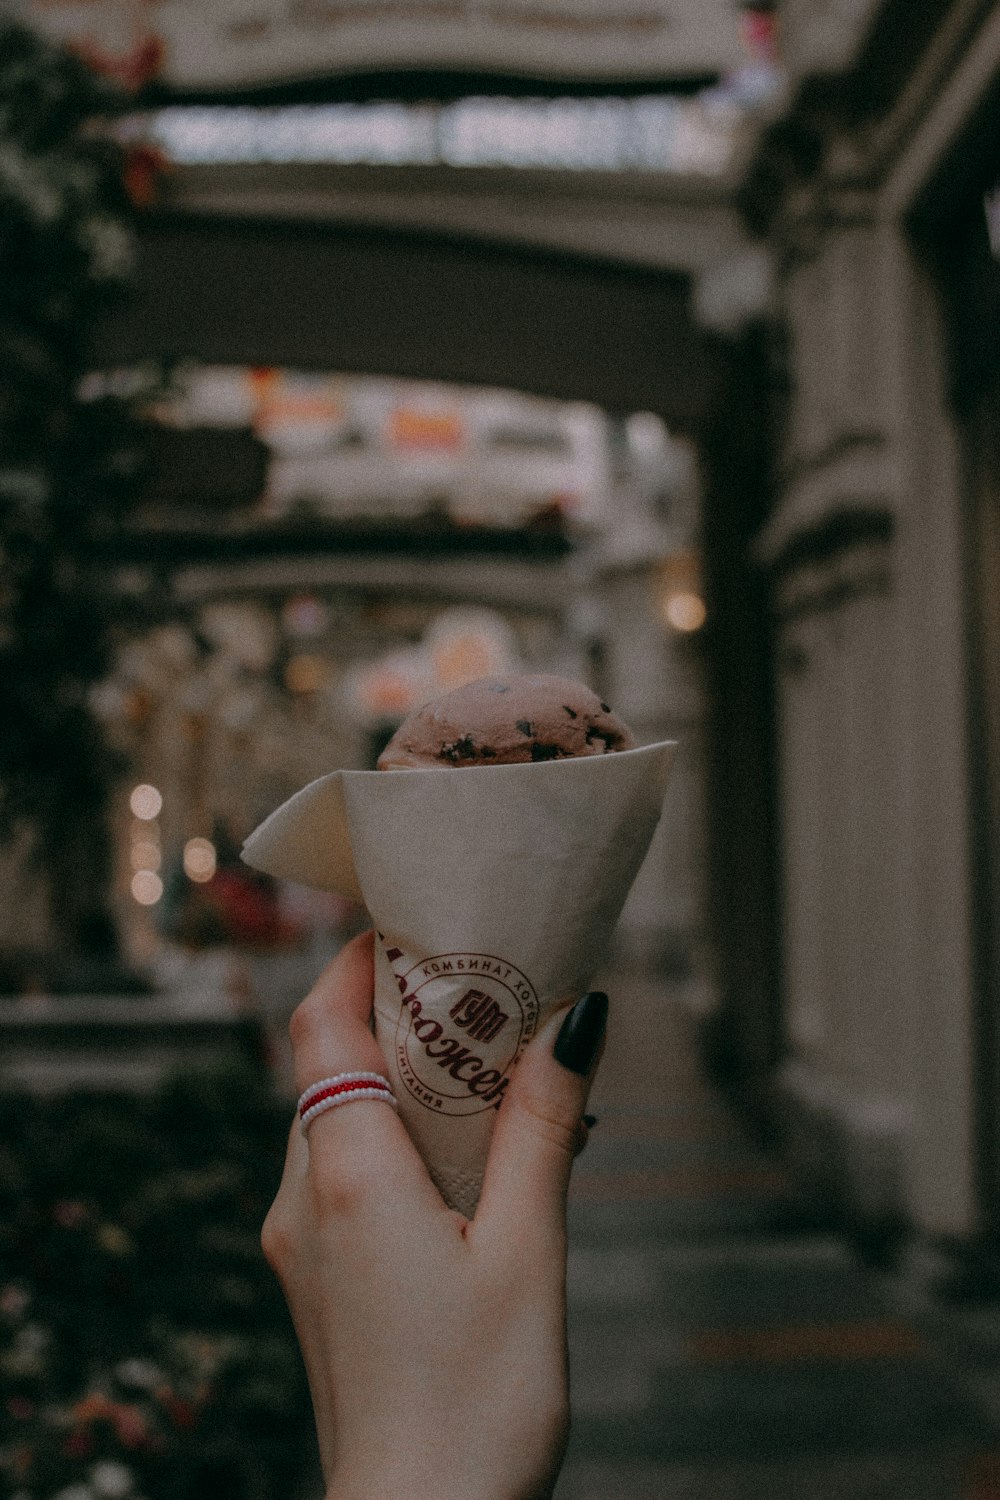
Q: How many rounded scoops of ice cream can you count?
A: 1